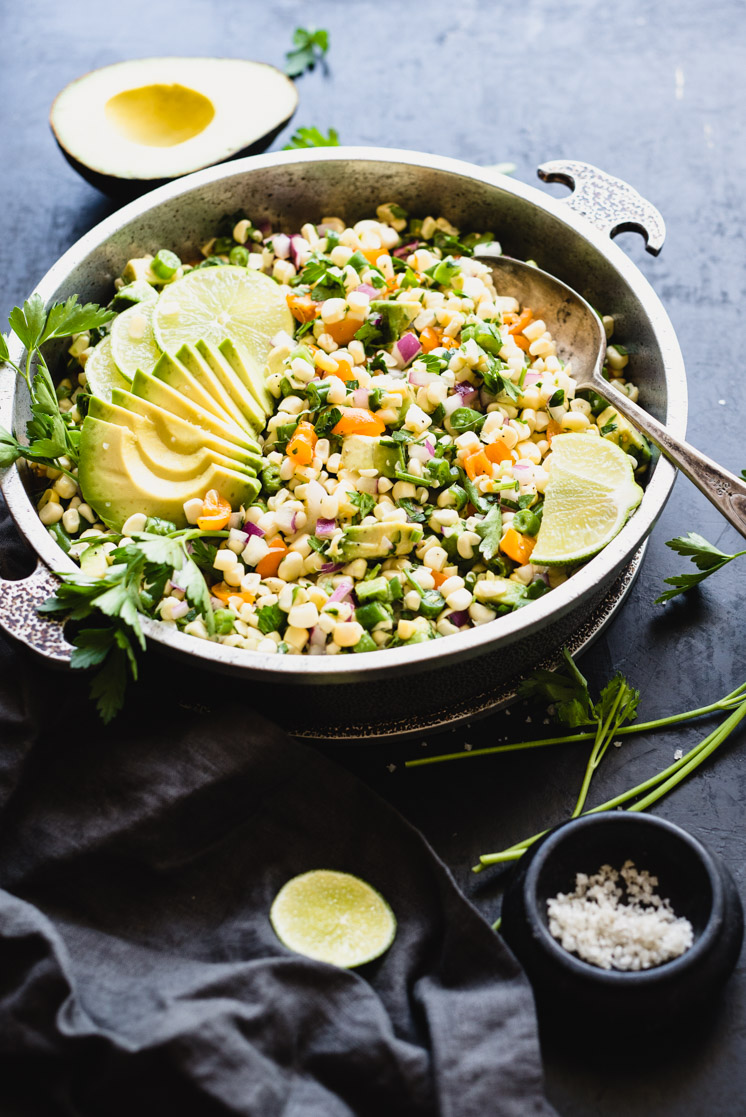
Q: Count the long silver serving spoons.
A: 1